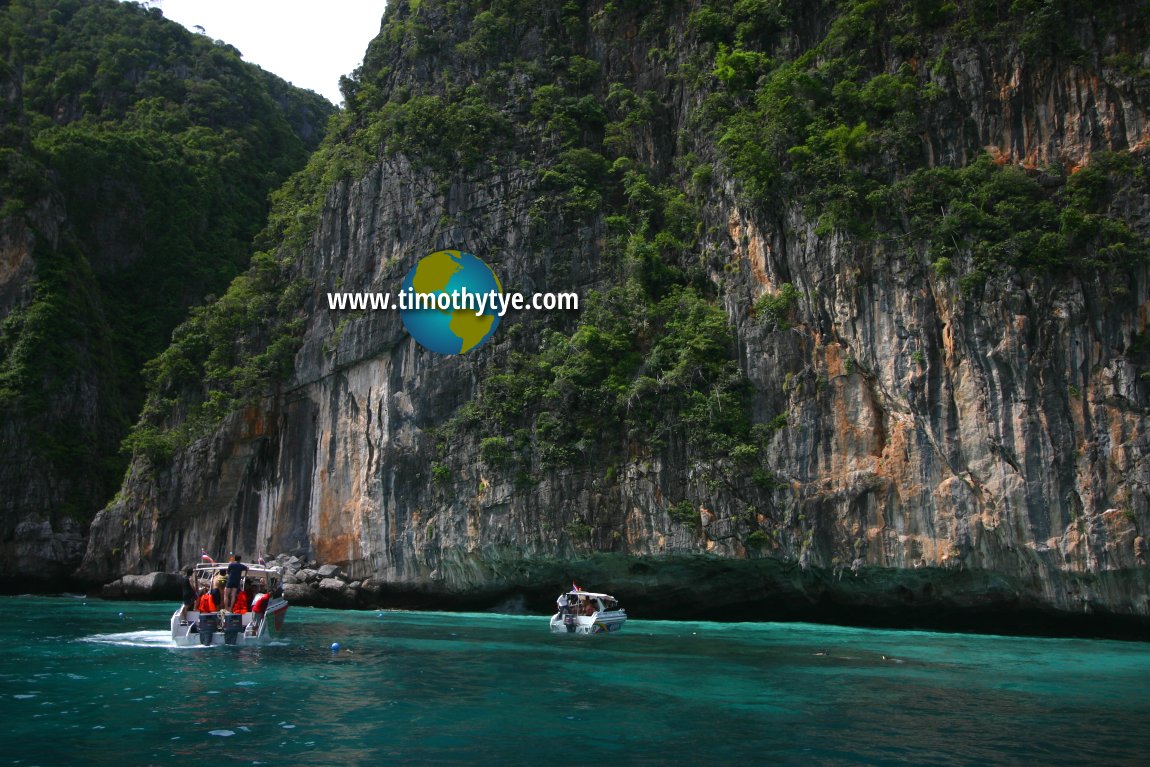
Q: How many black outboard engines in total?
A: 3